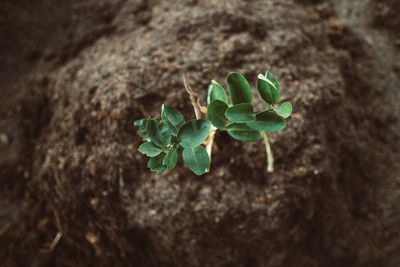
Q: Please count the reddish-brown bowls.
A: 0